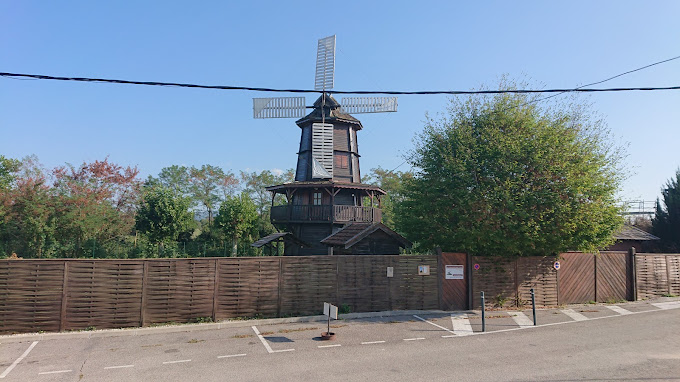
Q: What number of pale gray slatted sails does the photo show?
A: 4